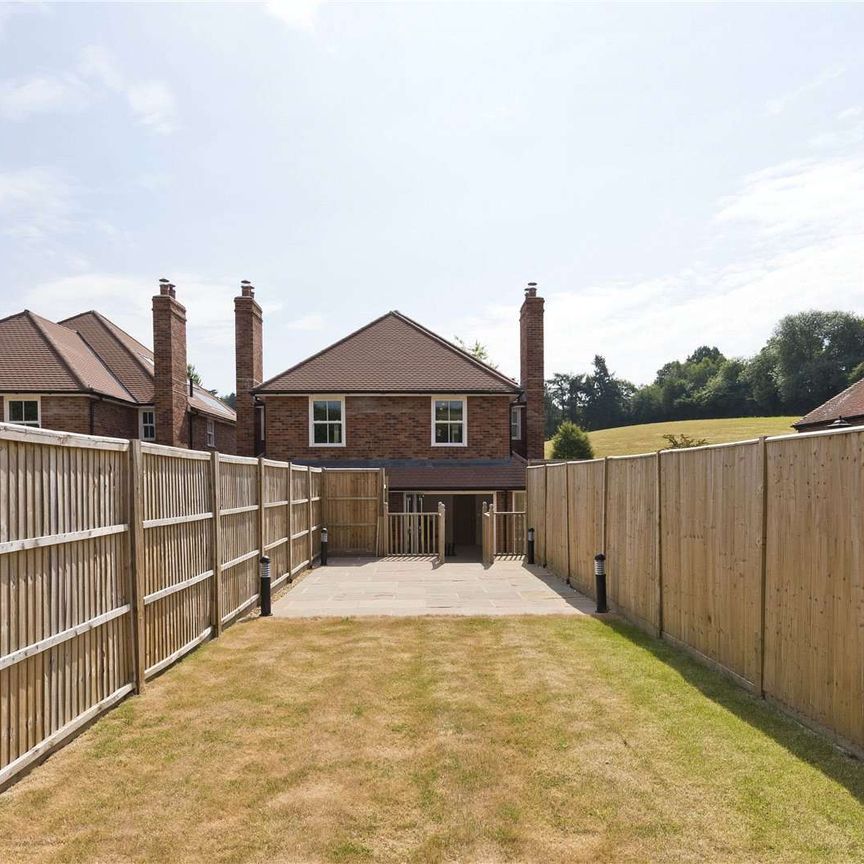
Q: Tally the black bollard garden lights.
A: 4